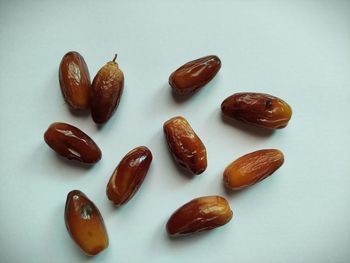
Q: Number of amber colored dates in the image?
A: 10